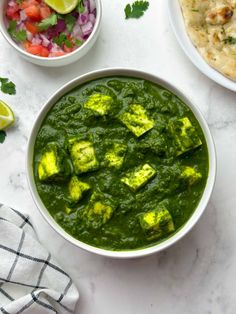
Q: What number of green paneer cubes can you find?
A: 11